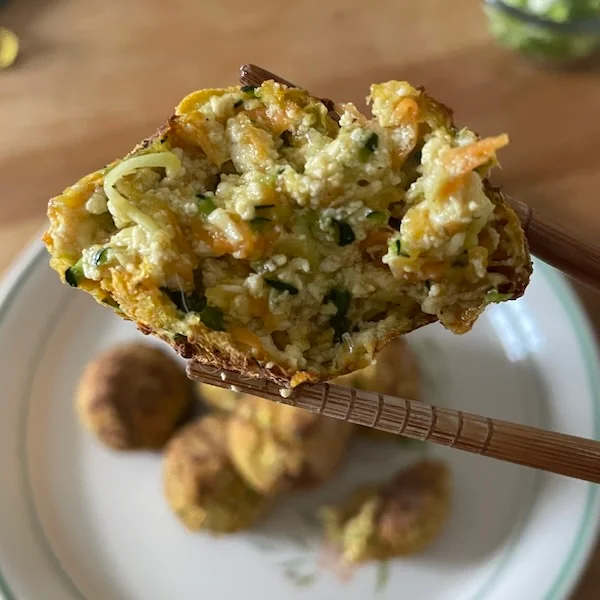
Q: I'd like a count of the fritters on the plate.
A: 6